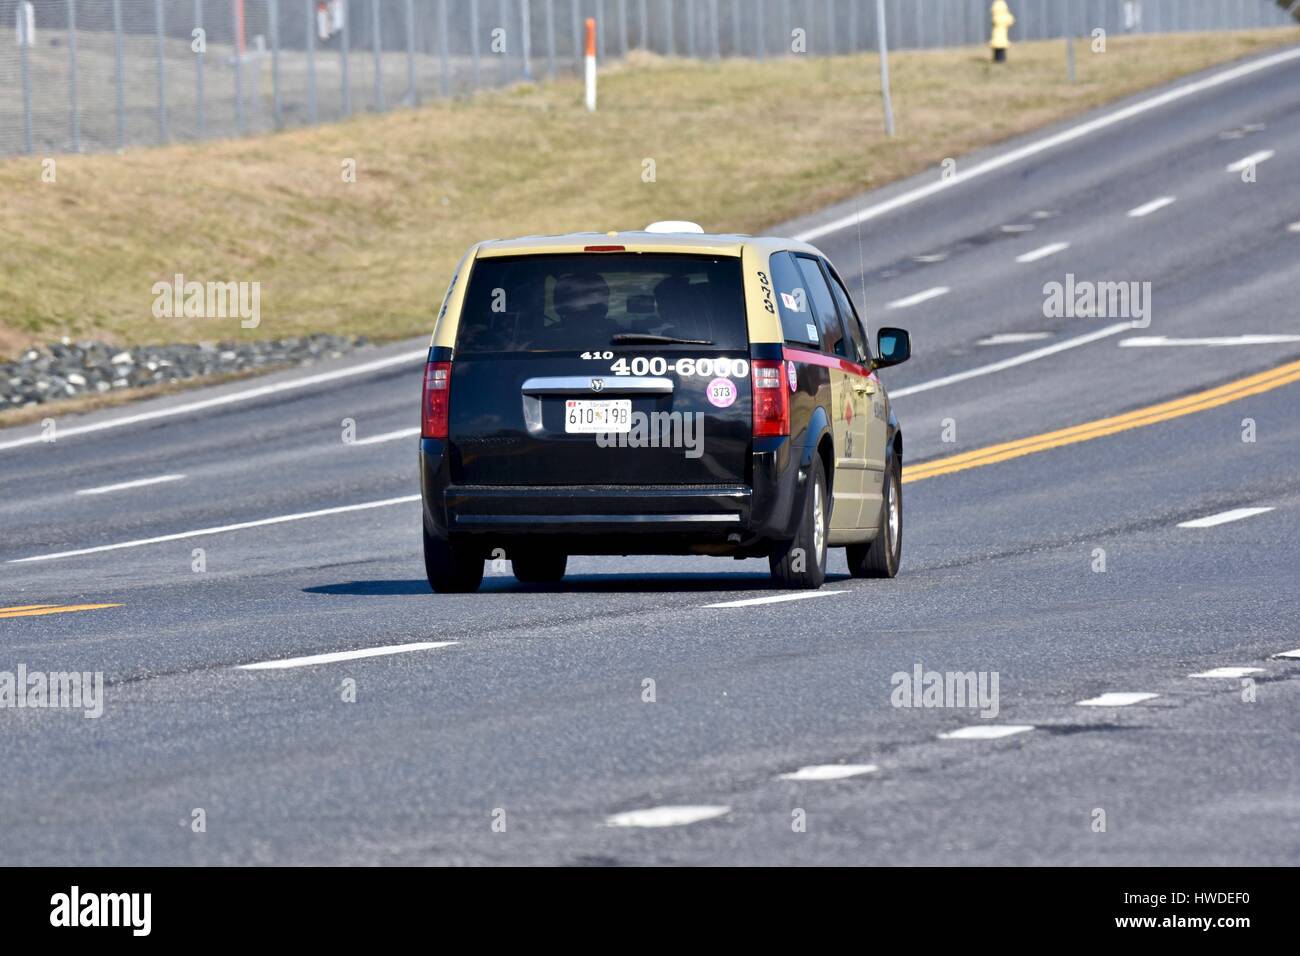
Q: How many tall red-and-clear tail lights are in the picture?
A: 2